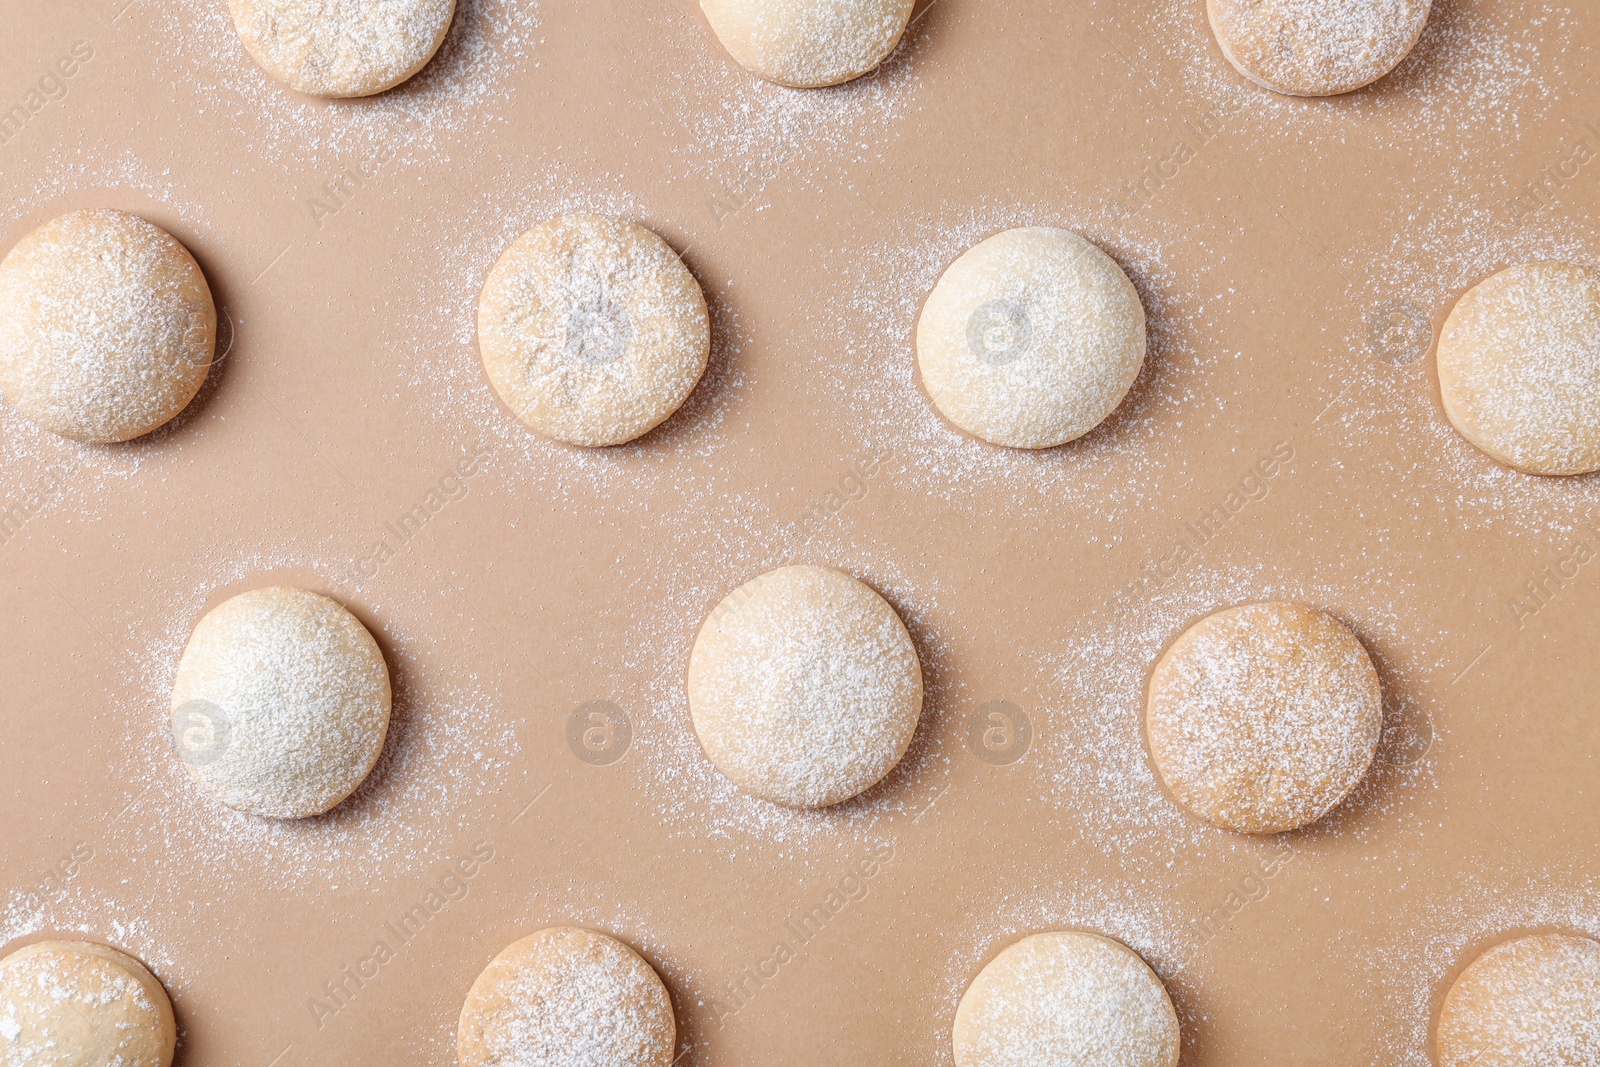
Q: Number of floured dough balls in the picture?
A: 14